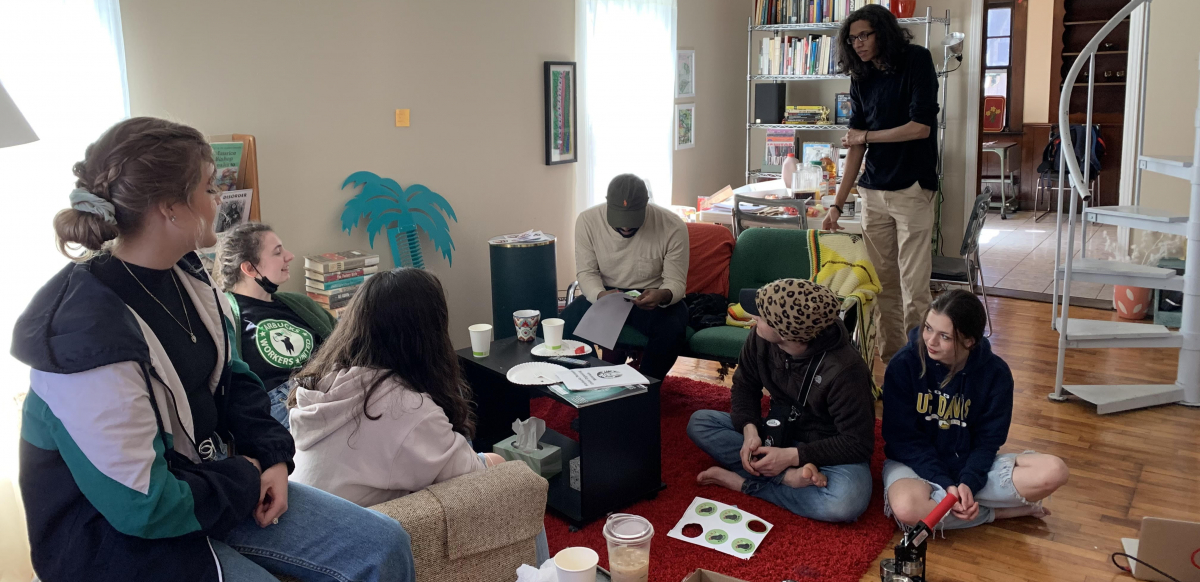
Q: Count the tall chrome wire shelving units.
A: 1